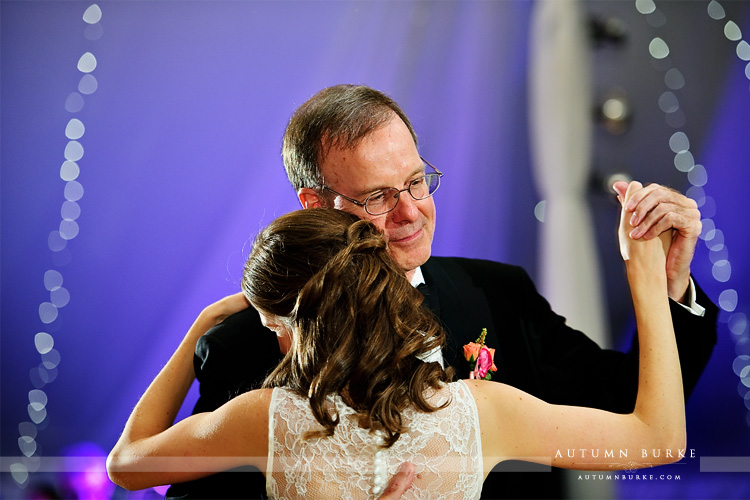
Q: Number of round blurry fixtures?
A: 3